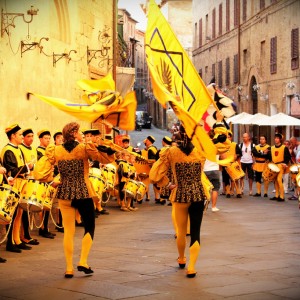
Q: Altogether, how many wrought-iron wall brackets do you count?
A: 4